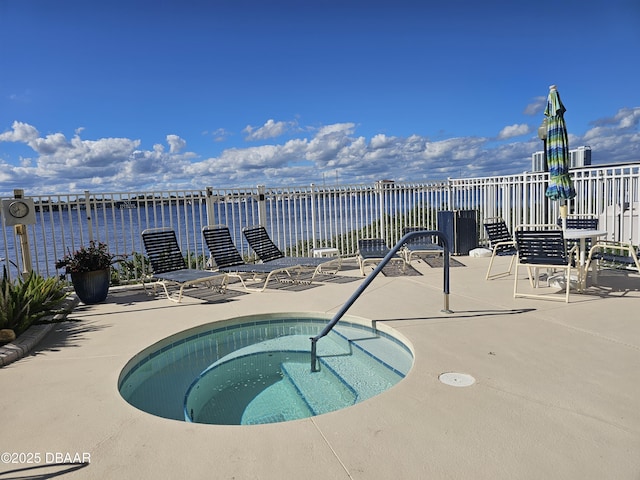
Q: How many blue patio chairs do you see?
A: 9